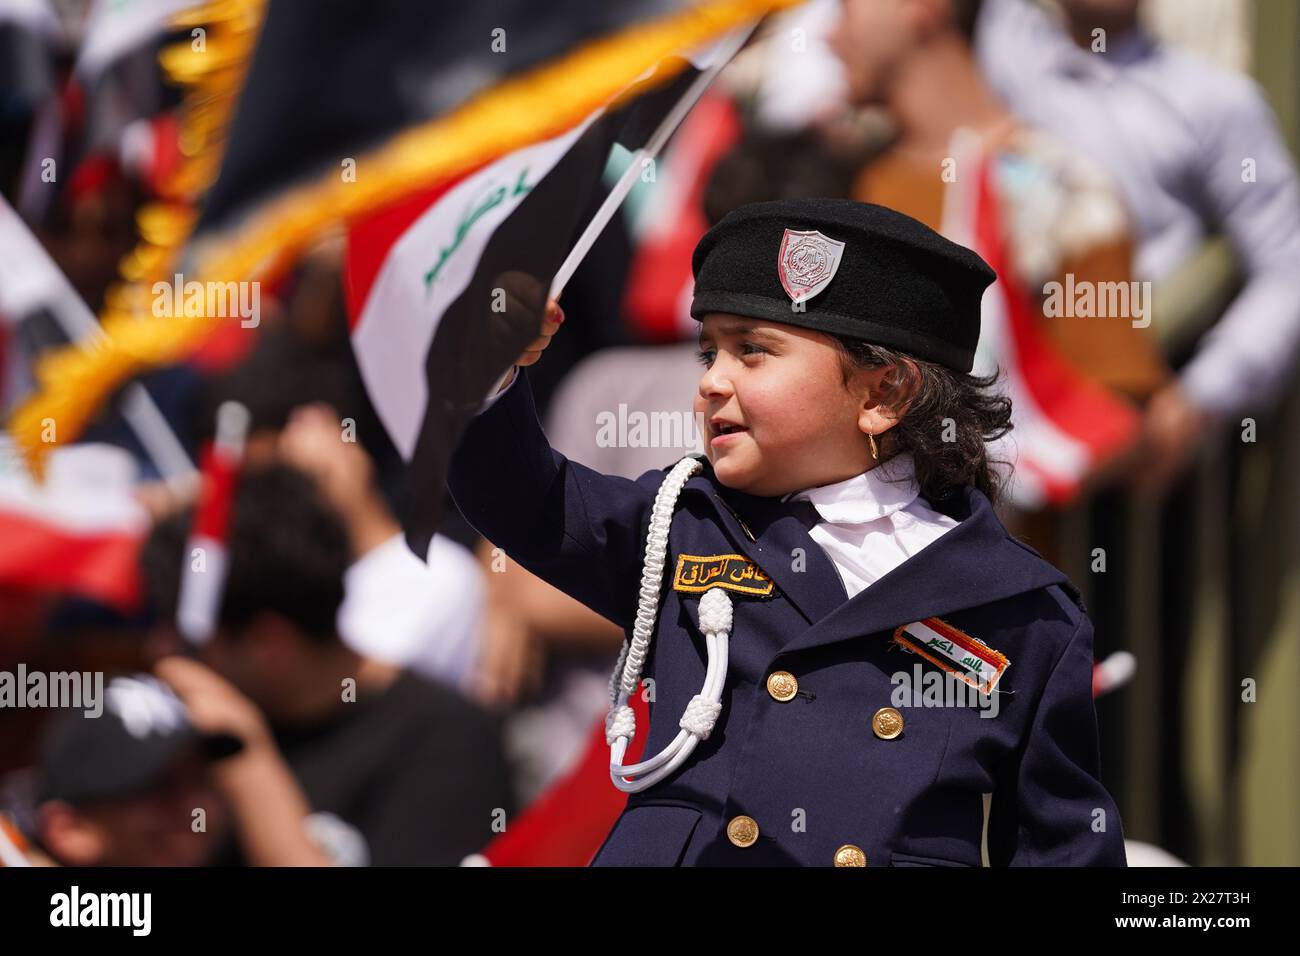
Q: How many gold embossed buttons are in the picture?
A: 4